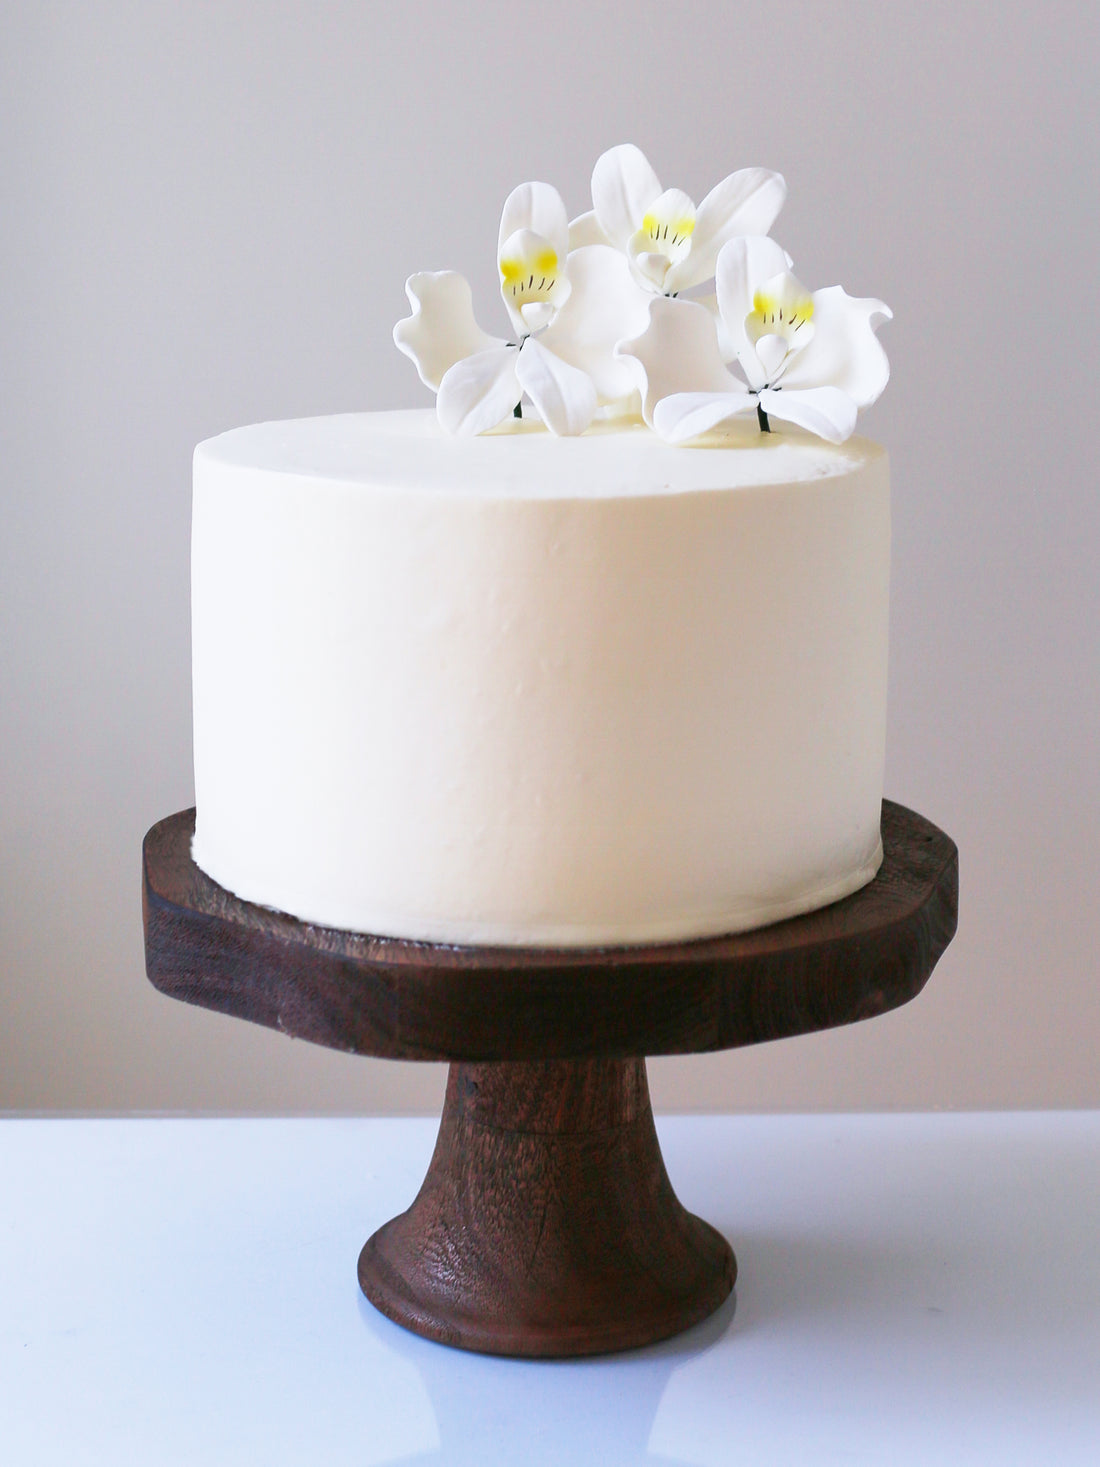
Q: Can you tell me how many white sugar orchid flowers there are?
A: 3